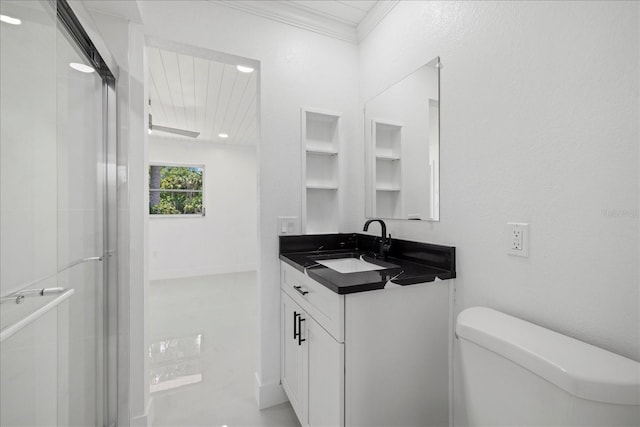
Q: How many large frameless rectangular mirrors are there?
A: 1